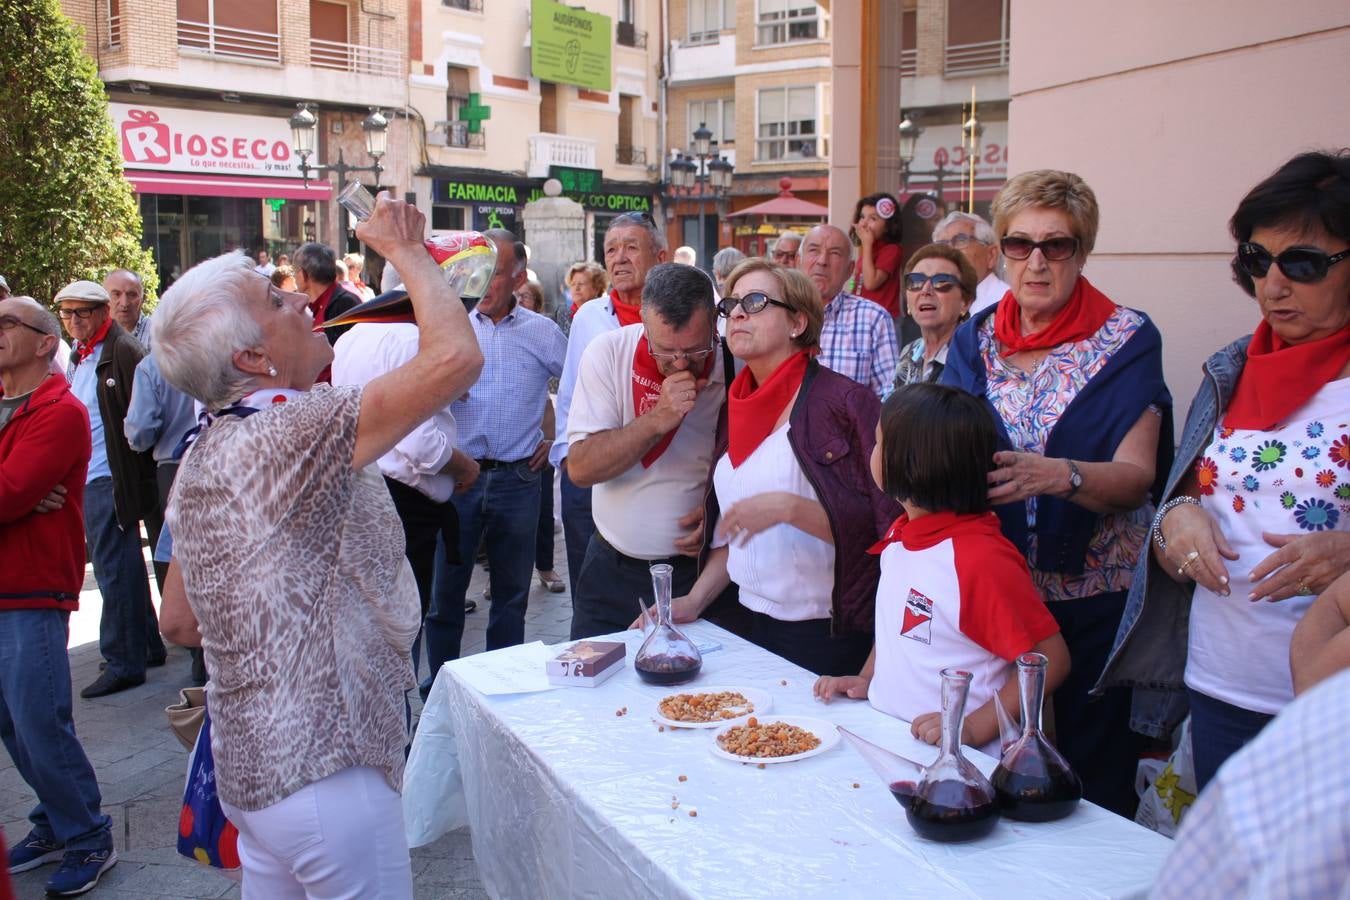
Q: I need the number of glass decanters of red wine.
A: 4